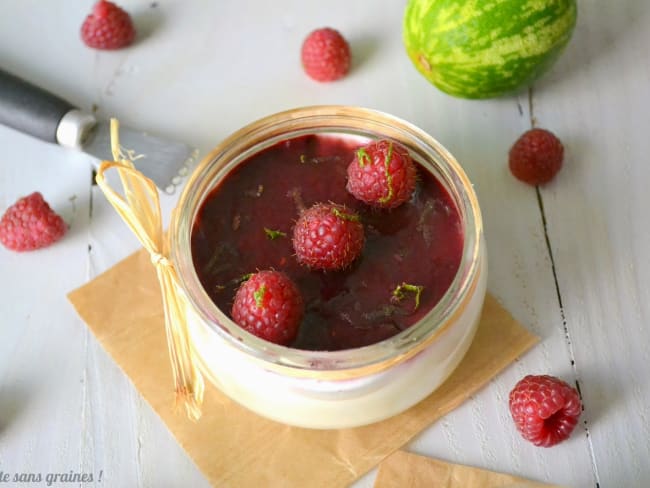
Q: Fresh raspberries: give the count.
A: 8